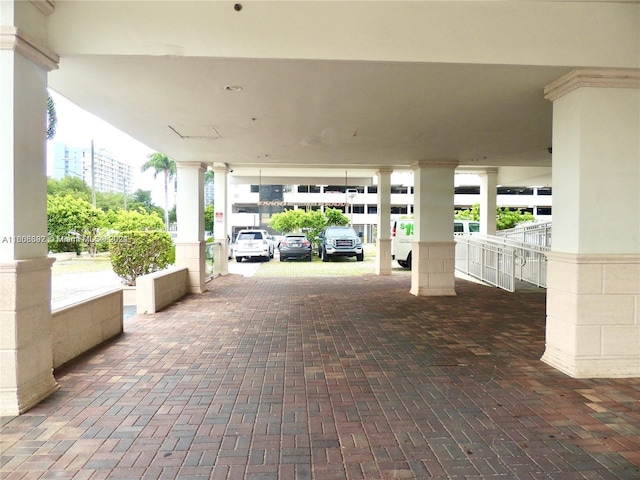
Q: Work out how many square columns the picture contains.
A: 7